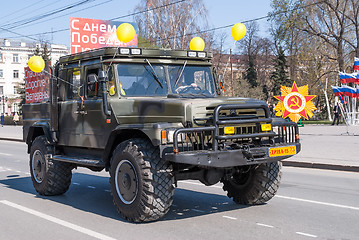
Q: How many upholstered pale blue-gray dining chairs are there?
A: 0